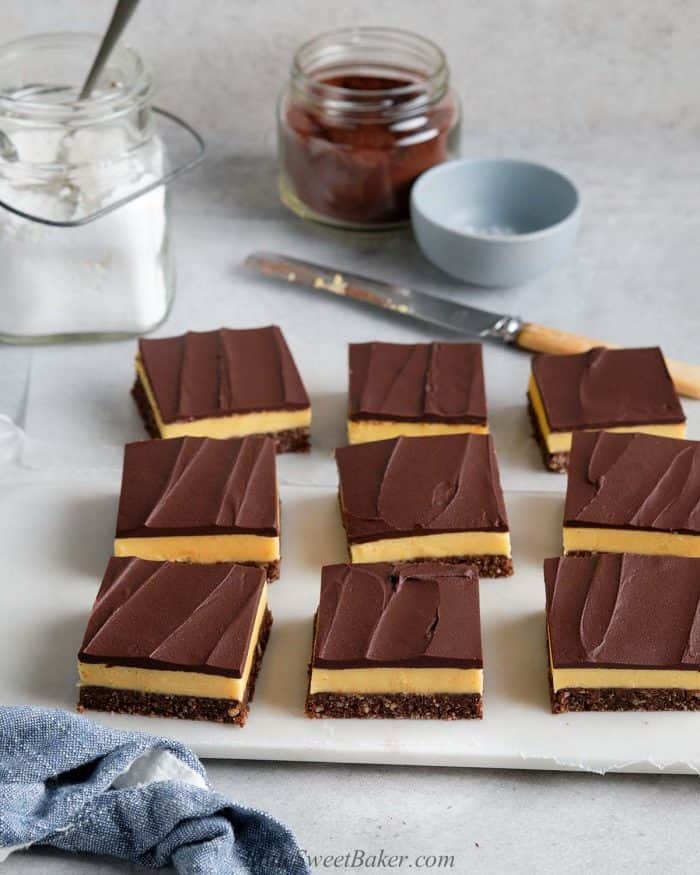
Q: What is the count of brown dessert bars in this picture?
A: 9